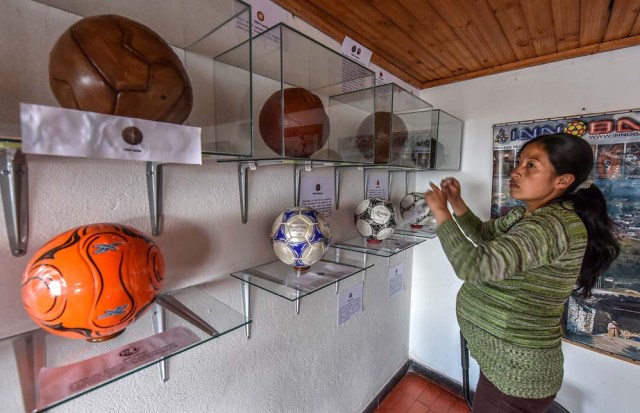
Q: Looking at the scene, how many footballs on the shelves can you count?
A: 8